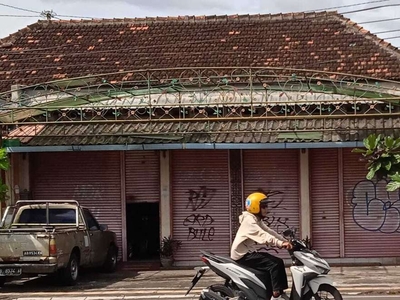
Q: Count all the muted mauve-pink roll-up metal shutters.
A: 6